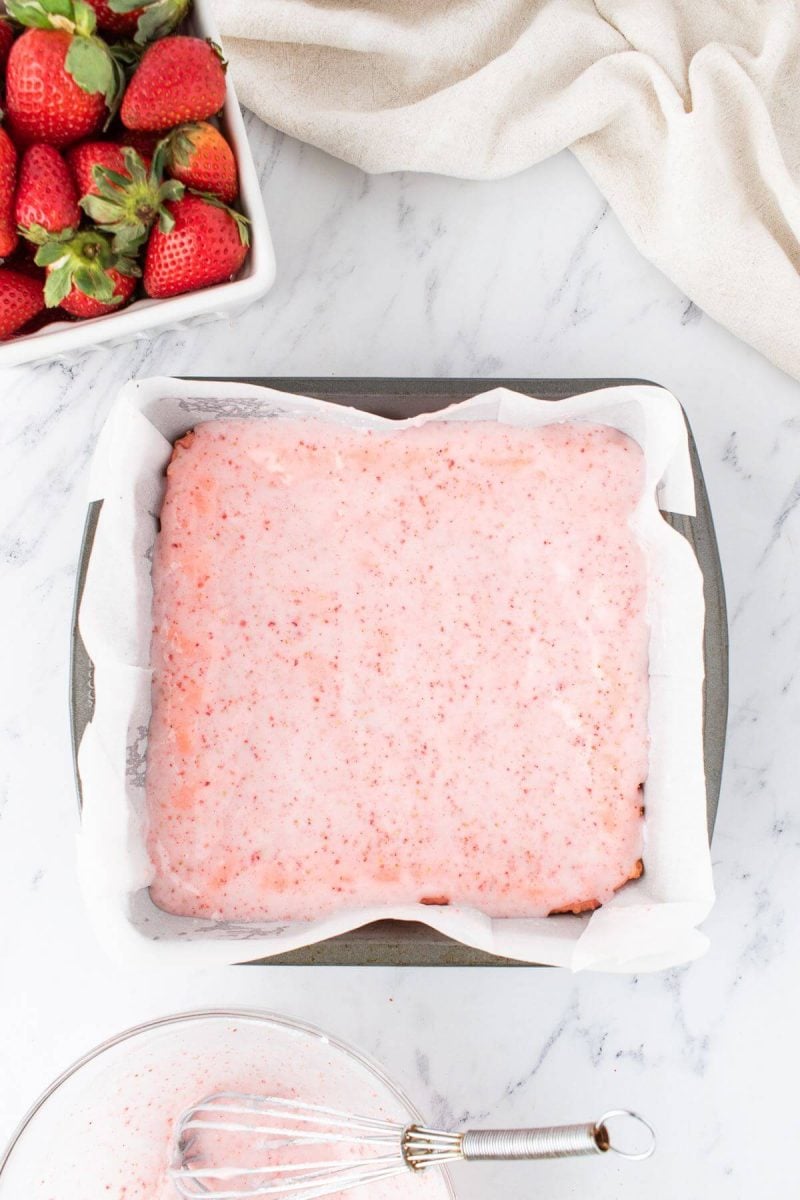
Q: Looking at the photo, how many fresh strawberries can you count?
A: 11